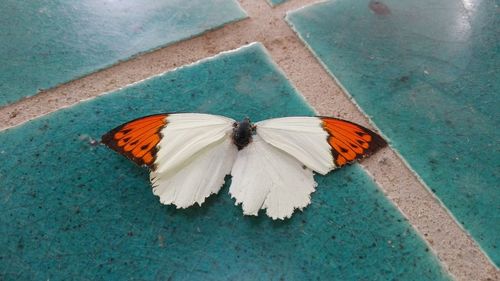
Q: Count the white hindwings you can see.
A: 2